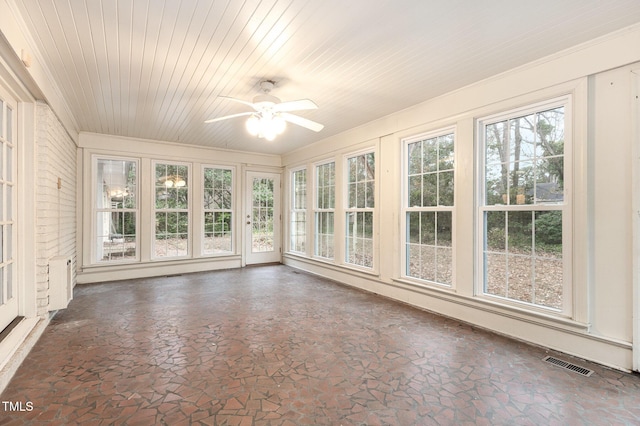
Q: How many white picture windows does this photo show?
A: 8